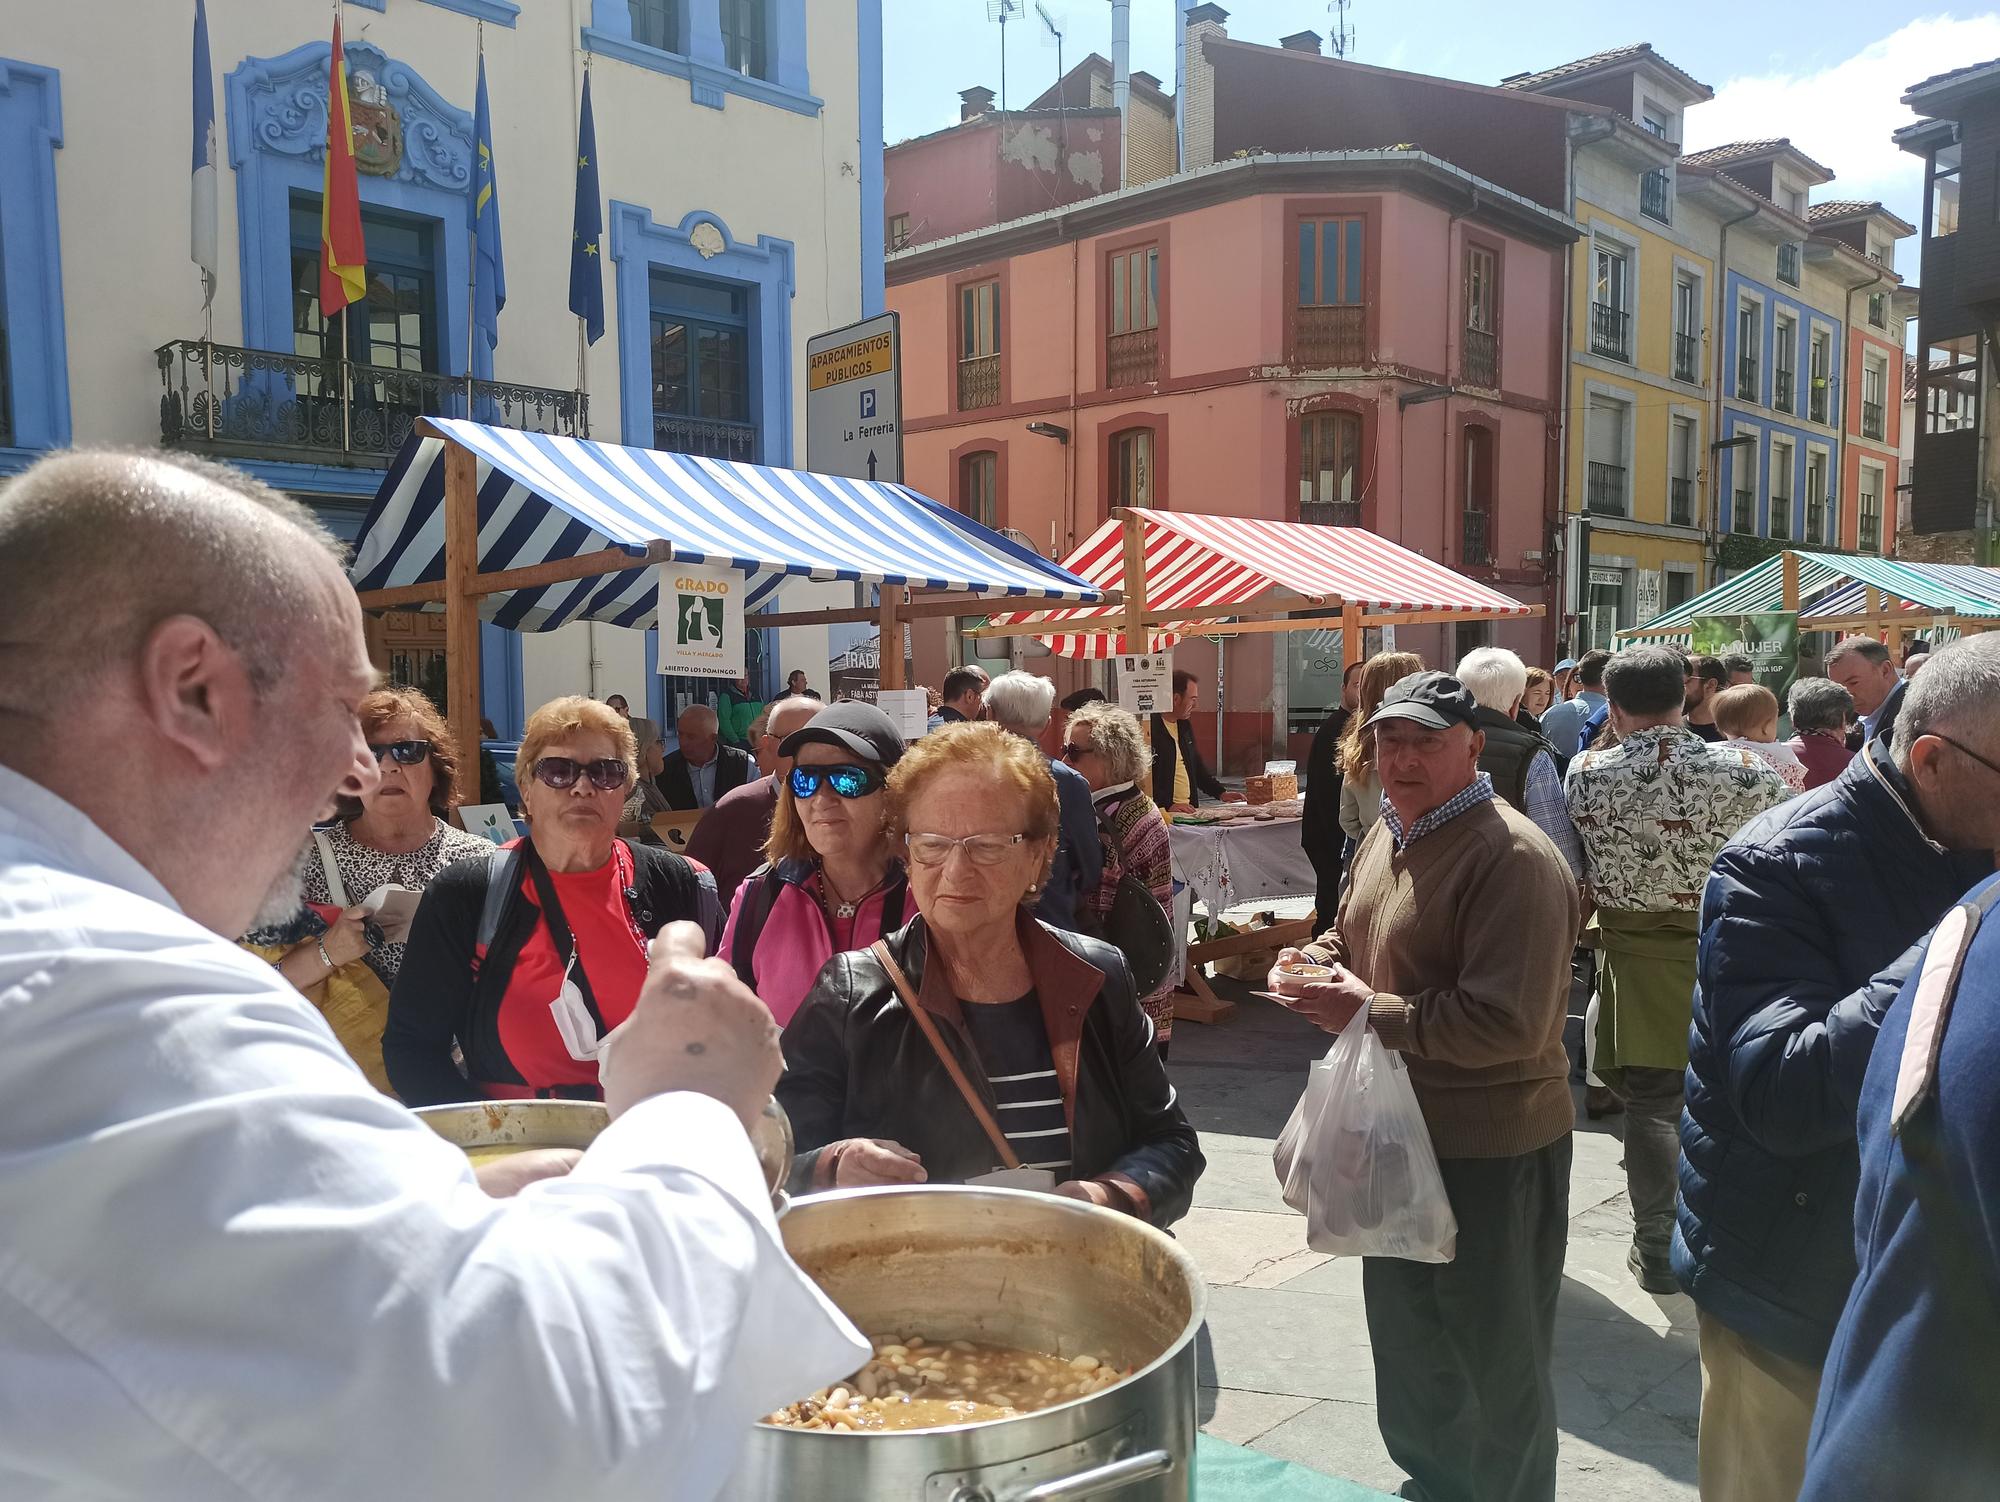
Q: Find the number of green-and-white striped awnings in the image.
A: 1